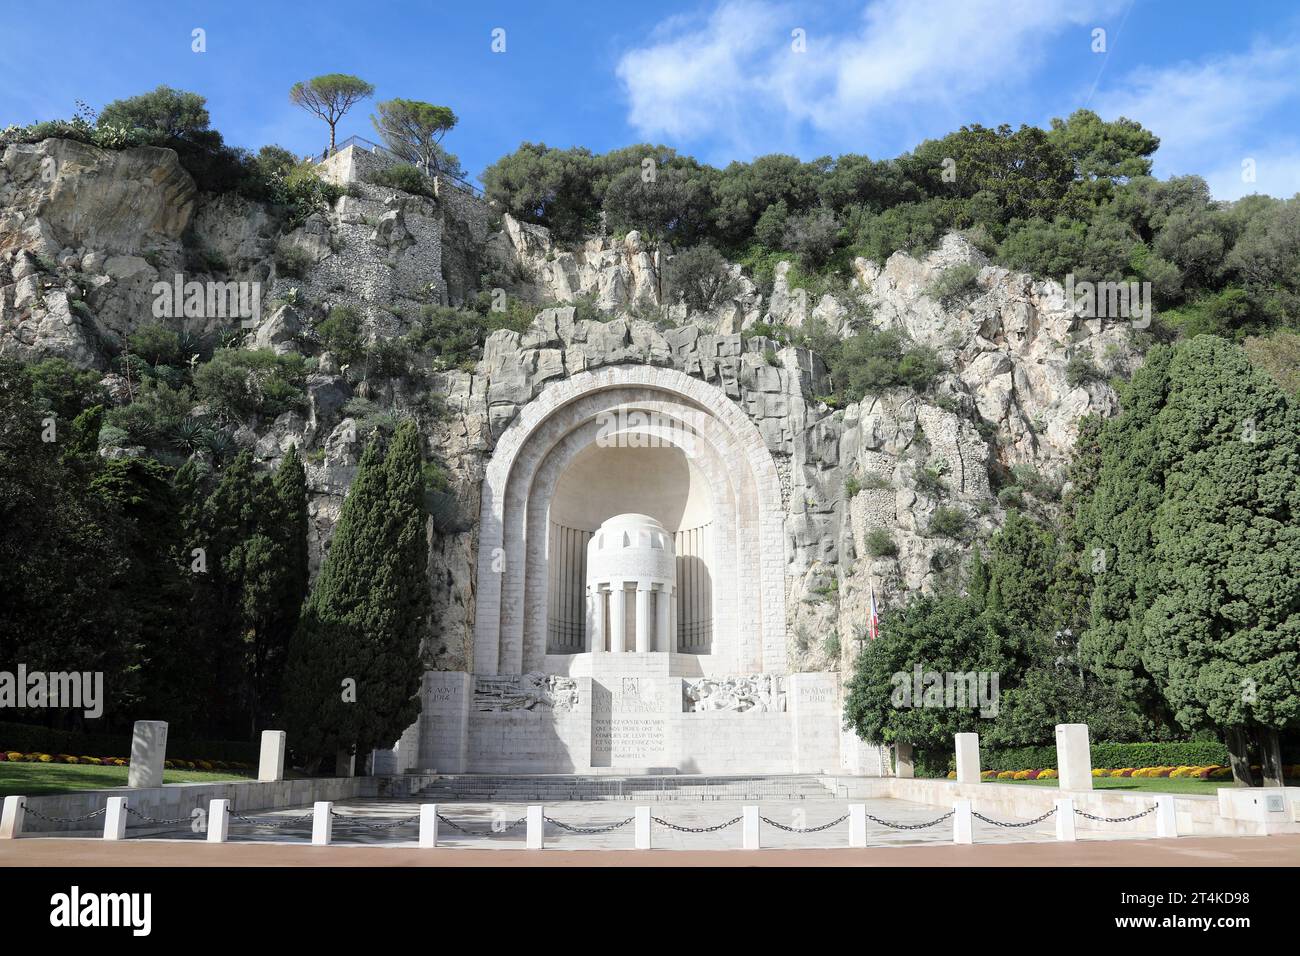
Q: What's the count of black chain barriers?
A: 11